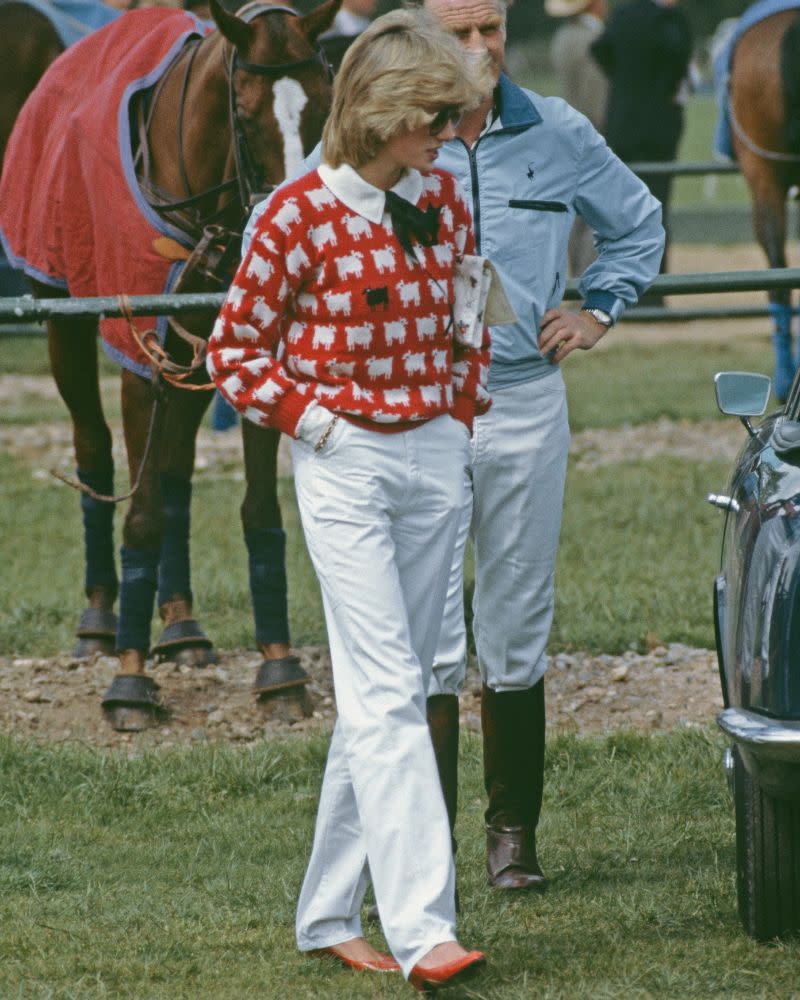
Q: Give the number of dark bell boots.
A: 4